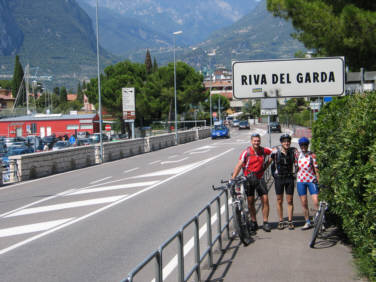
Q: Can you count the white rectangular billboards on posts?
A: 2